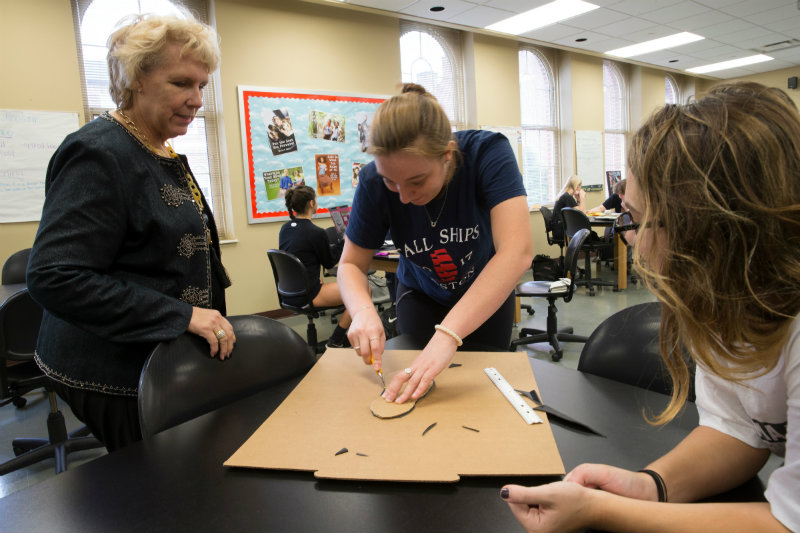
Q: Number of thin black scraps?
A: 5